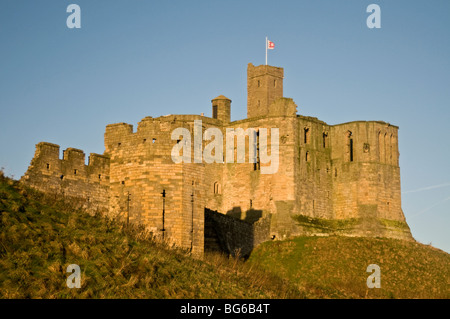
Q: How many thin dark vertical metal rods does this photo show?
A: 3